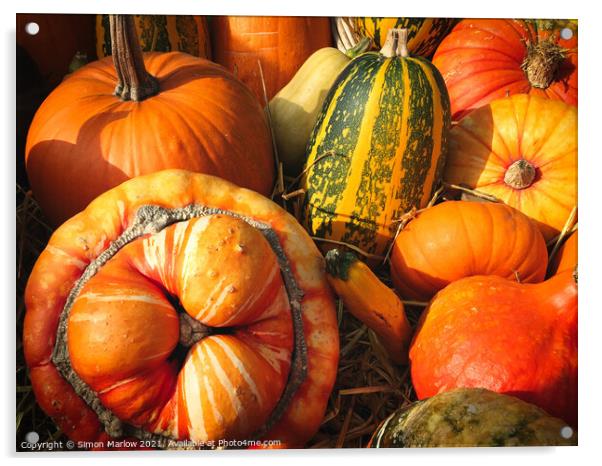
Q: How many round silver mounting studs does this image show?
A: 4